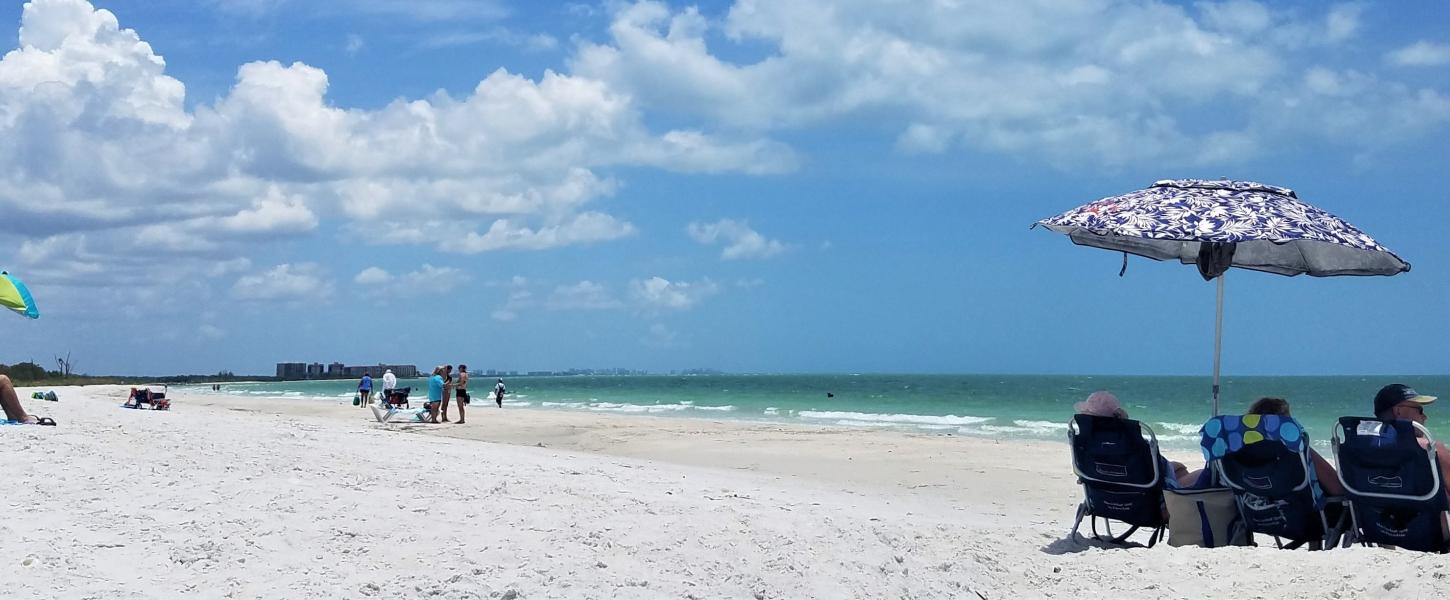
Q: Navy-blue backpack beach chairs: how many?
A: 3